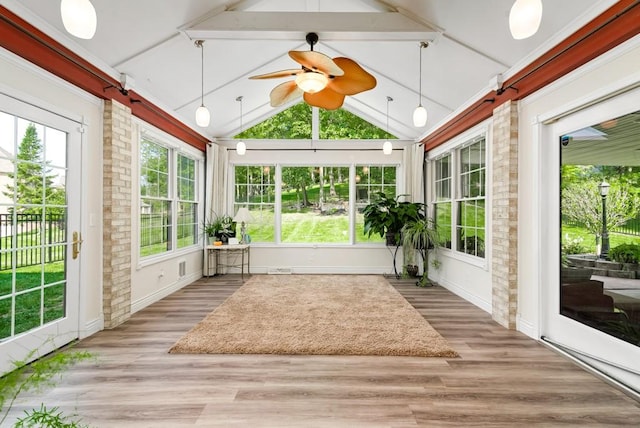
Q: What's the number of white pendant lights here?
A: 6